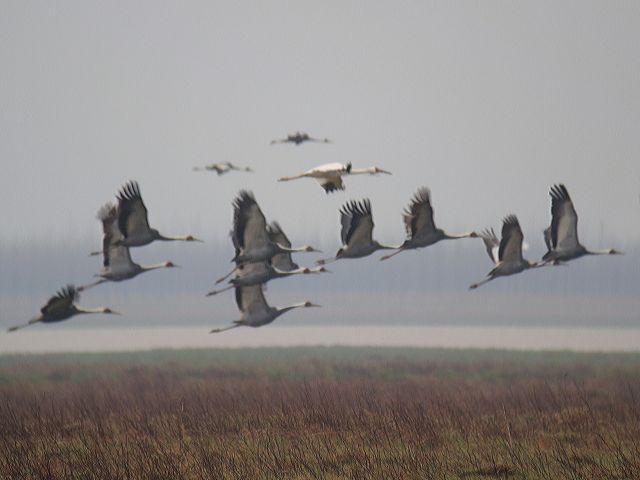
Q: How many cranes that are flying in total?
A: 14